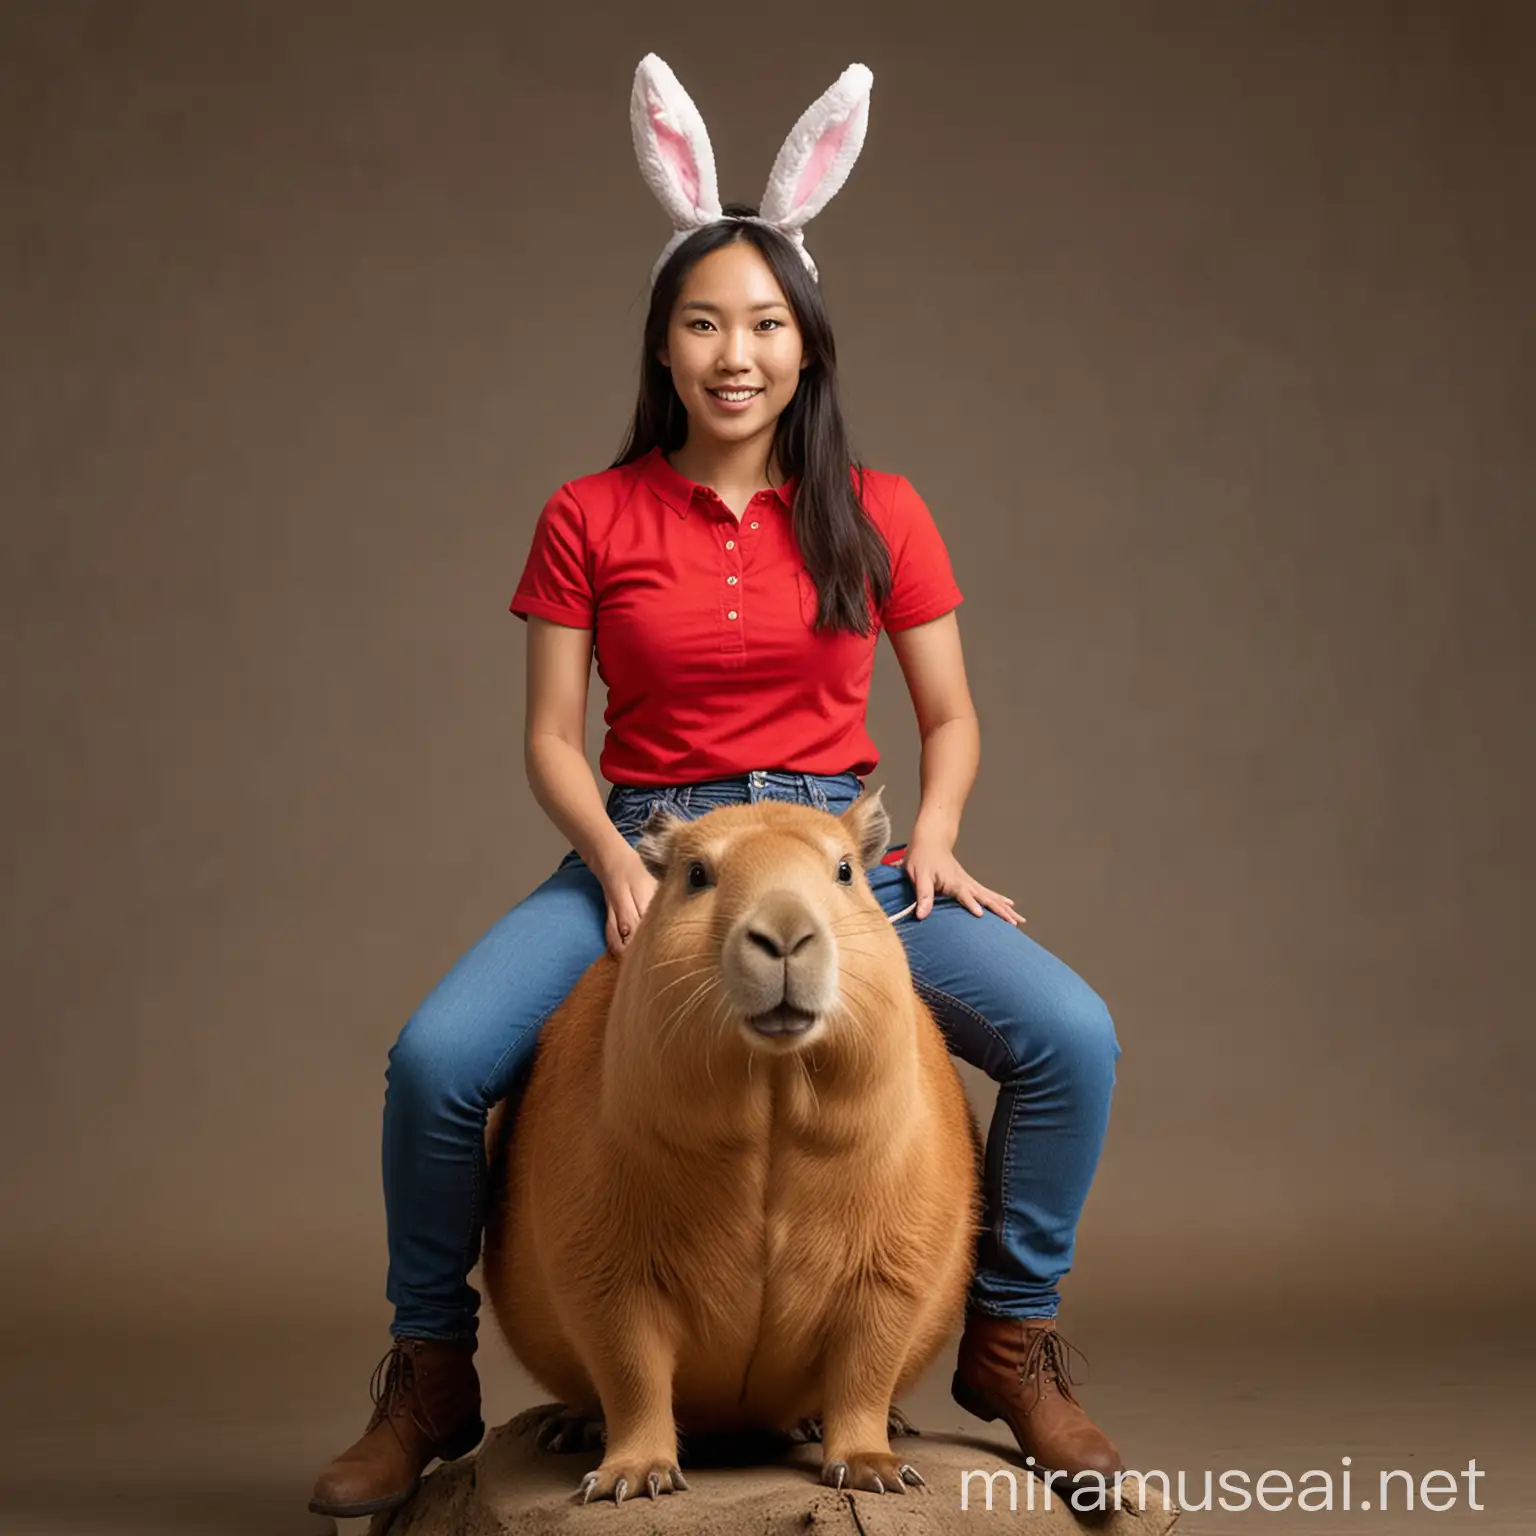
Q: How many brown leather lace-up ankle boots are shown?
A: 2